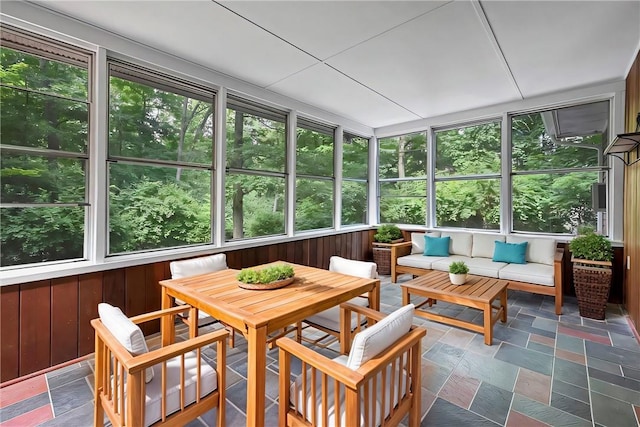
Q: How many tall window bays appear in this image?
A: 8